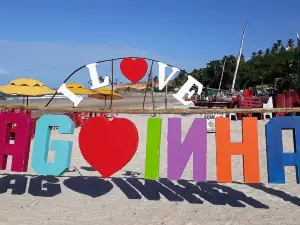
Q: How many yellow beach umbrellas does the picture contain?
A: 3